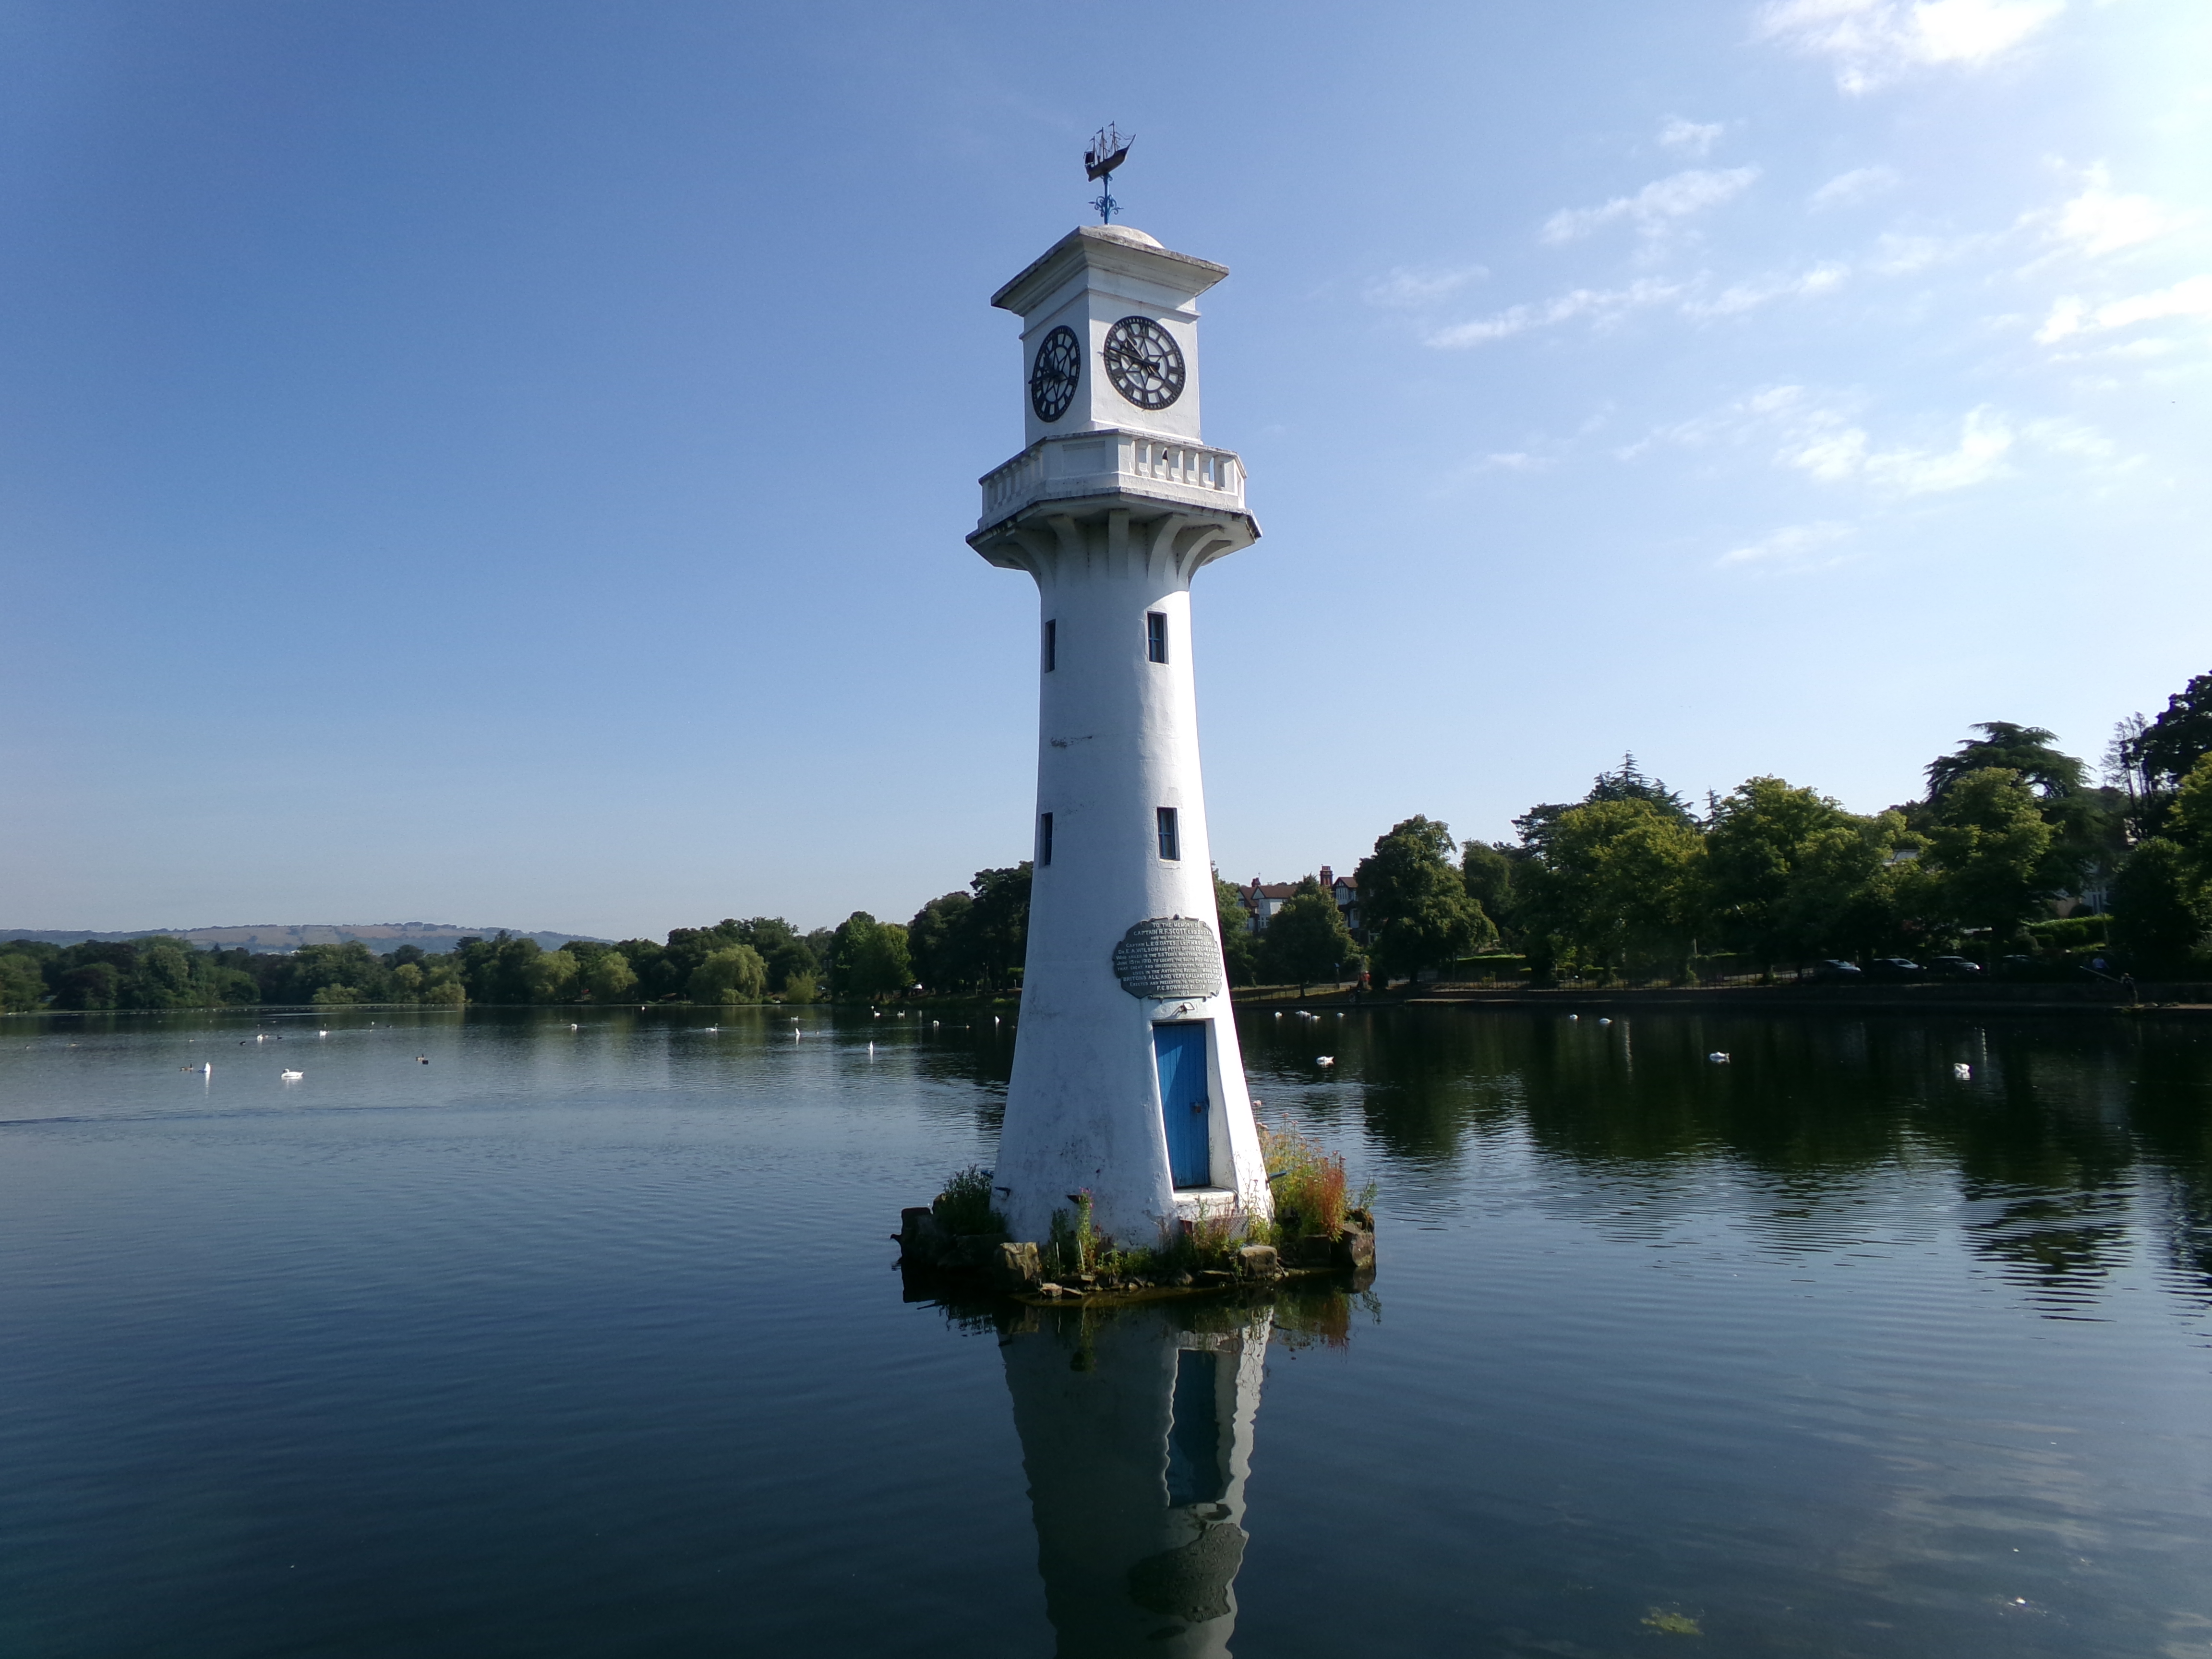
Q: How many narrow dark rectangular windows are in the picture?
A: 4